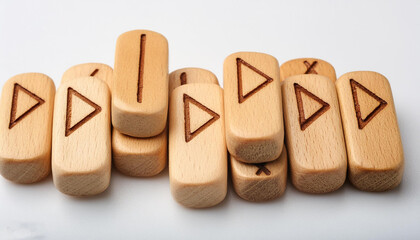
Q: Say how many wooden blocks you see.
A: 12